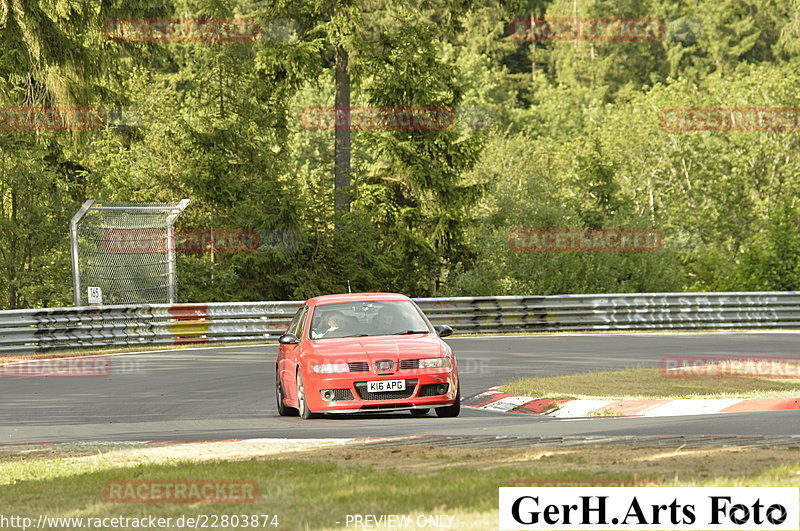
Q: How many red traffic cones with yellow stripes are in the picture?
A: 0